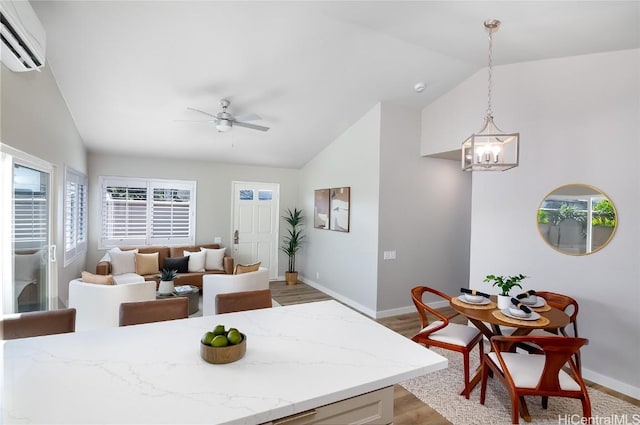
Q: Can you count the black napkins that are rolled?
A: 3